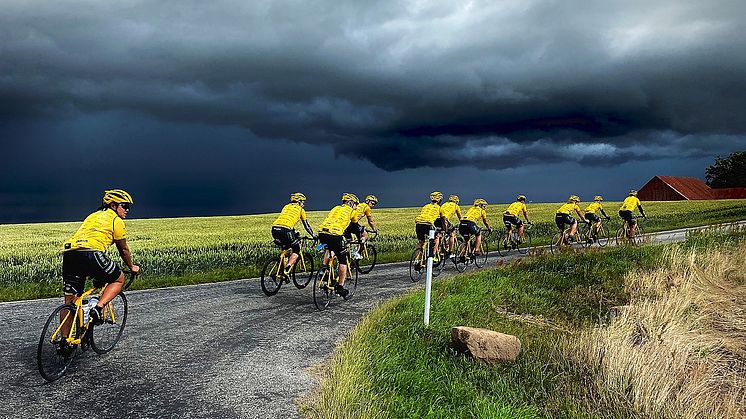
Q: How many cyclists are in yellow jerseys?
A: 11